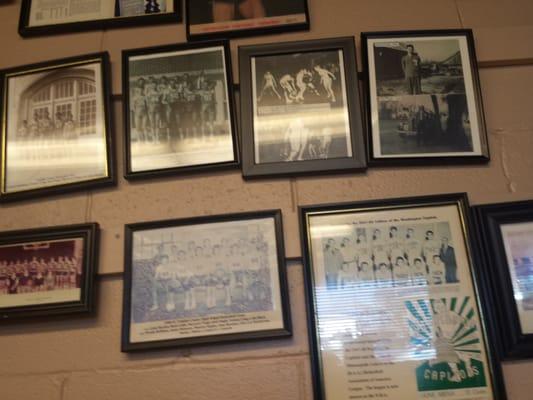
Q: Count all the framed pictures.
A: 10